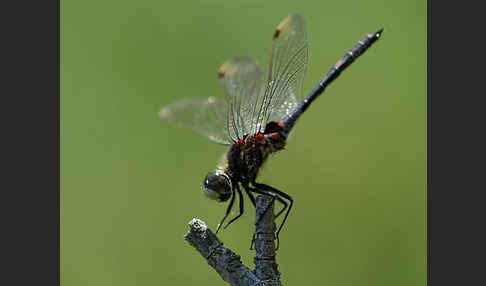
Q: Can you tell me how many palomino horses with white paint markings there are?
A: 0